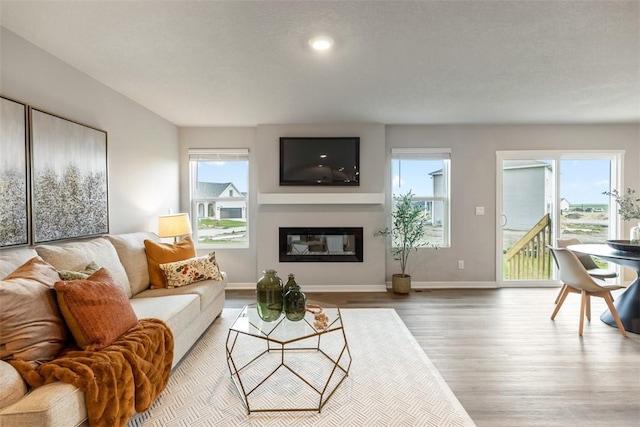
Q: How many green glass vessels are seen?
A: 3